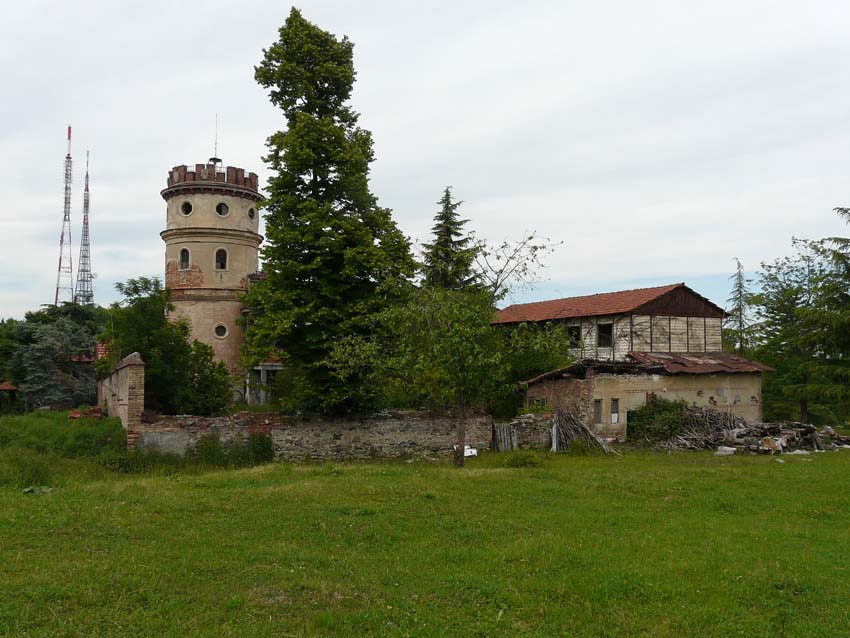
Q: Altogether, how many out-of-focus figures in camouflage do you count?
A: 0